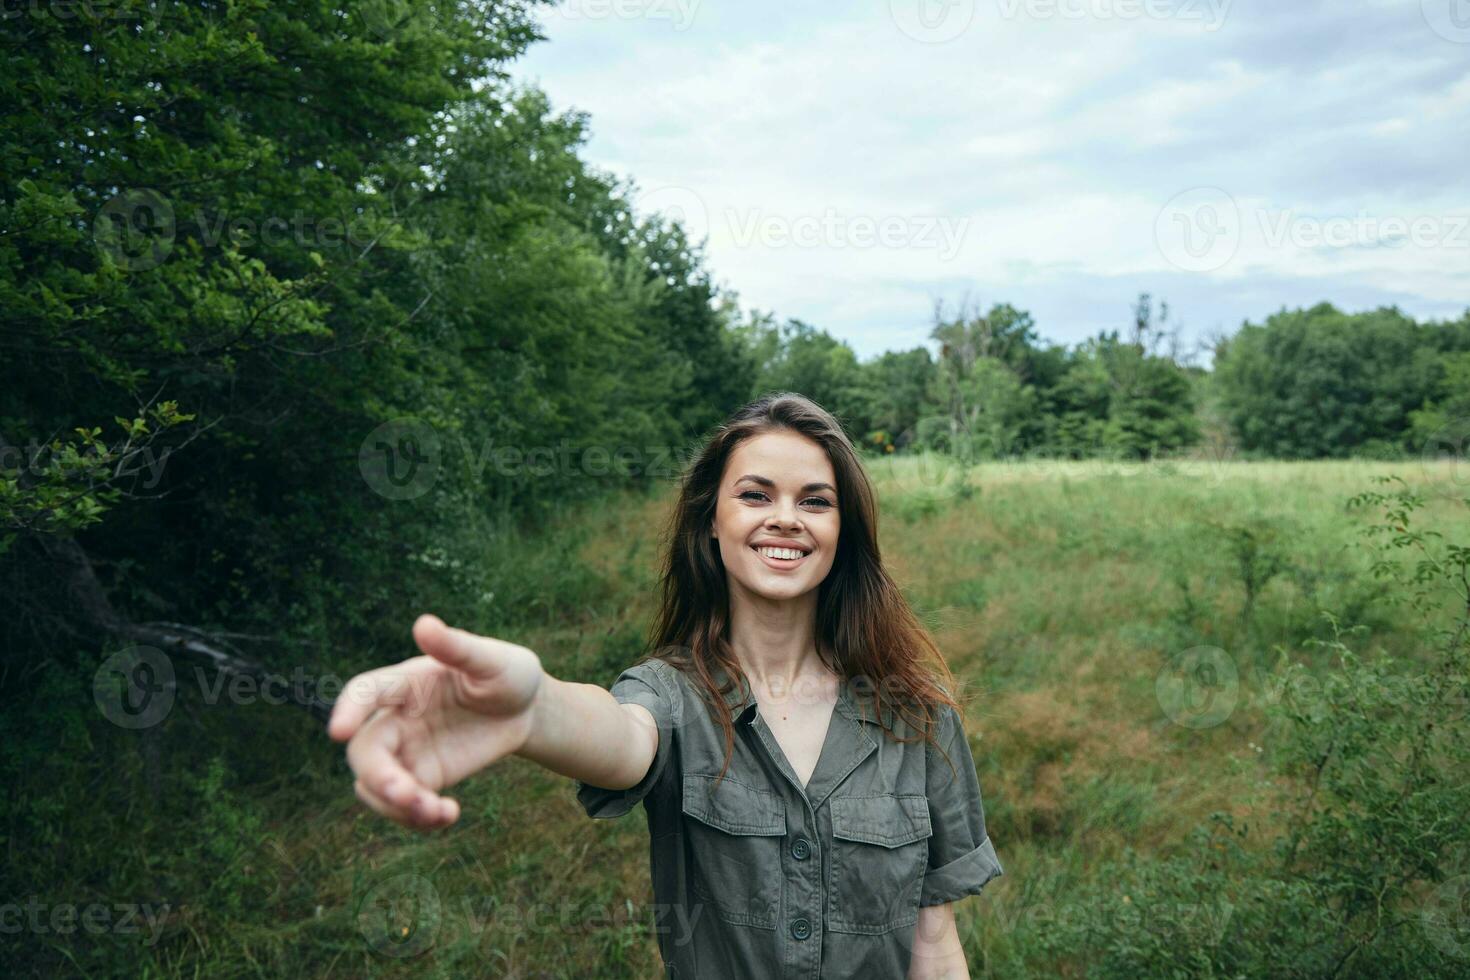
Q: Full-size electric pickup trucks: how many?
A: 0